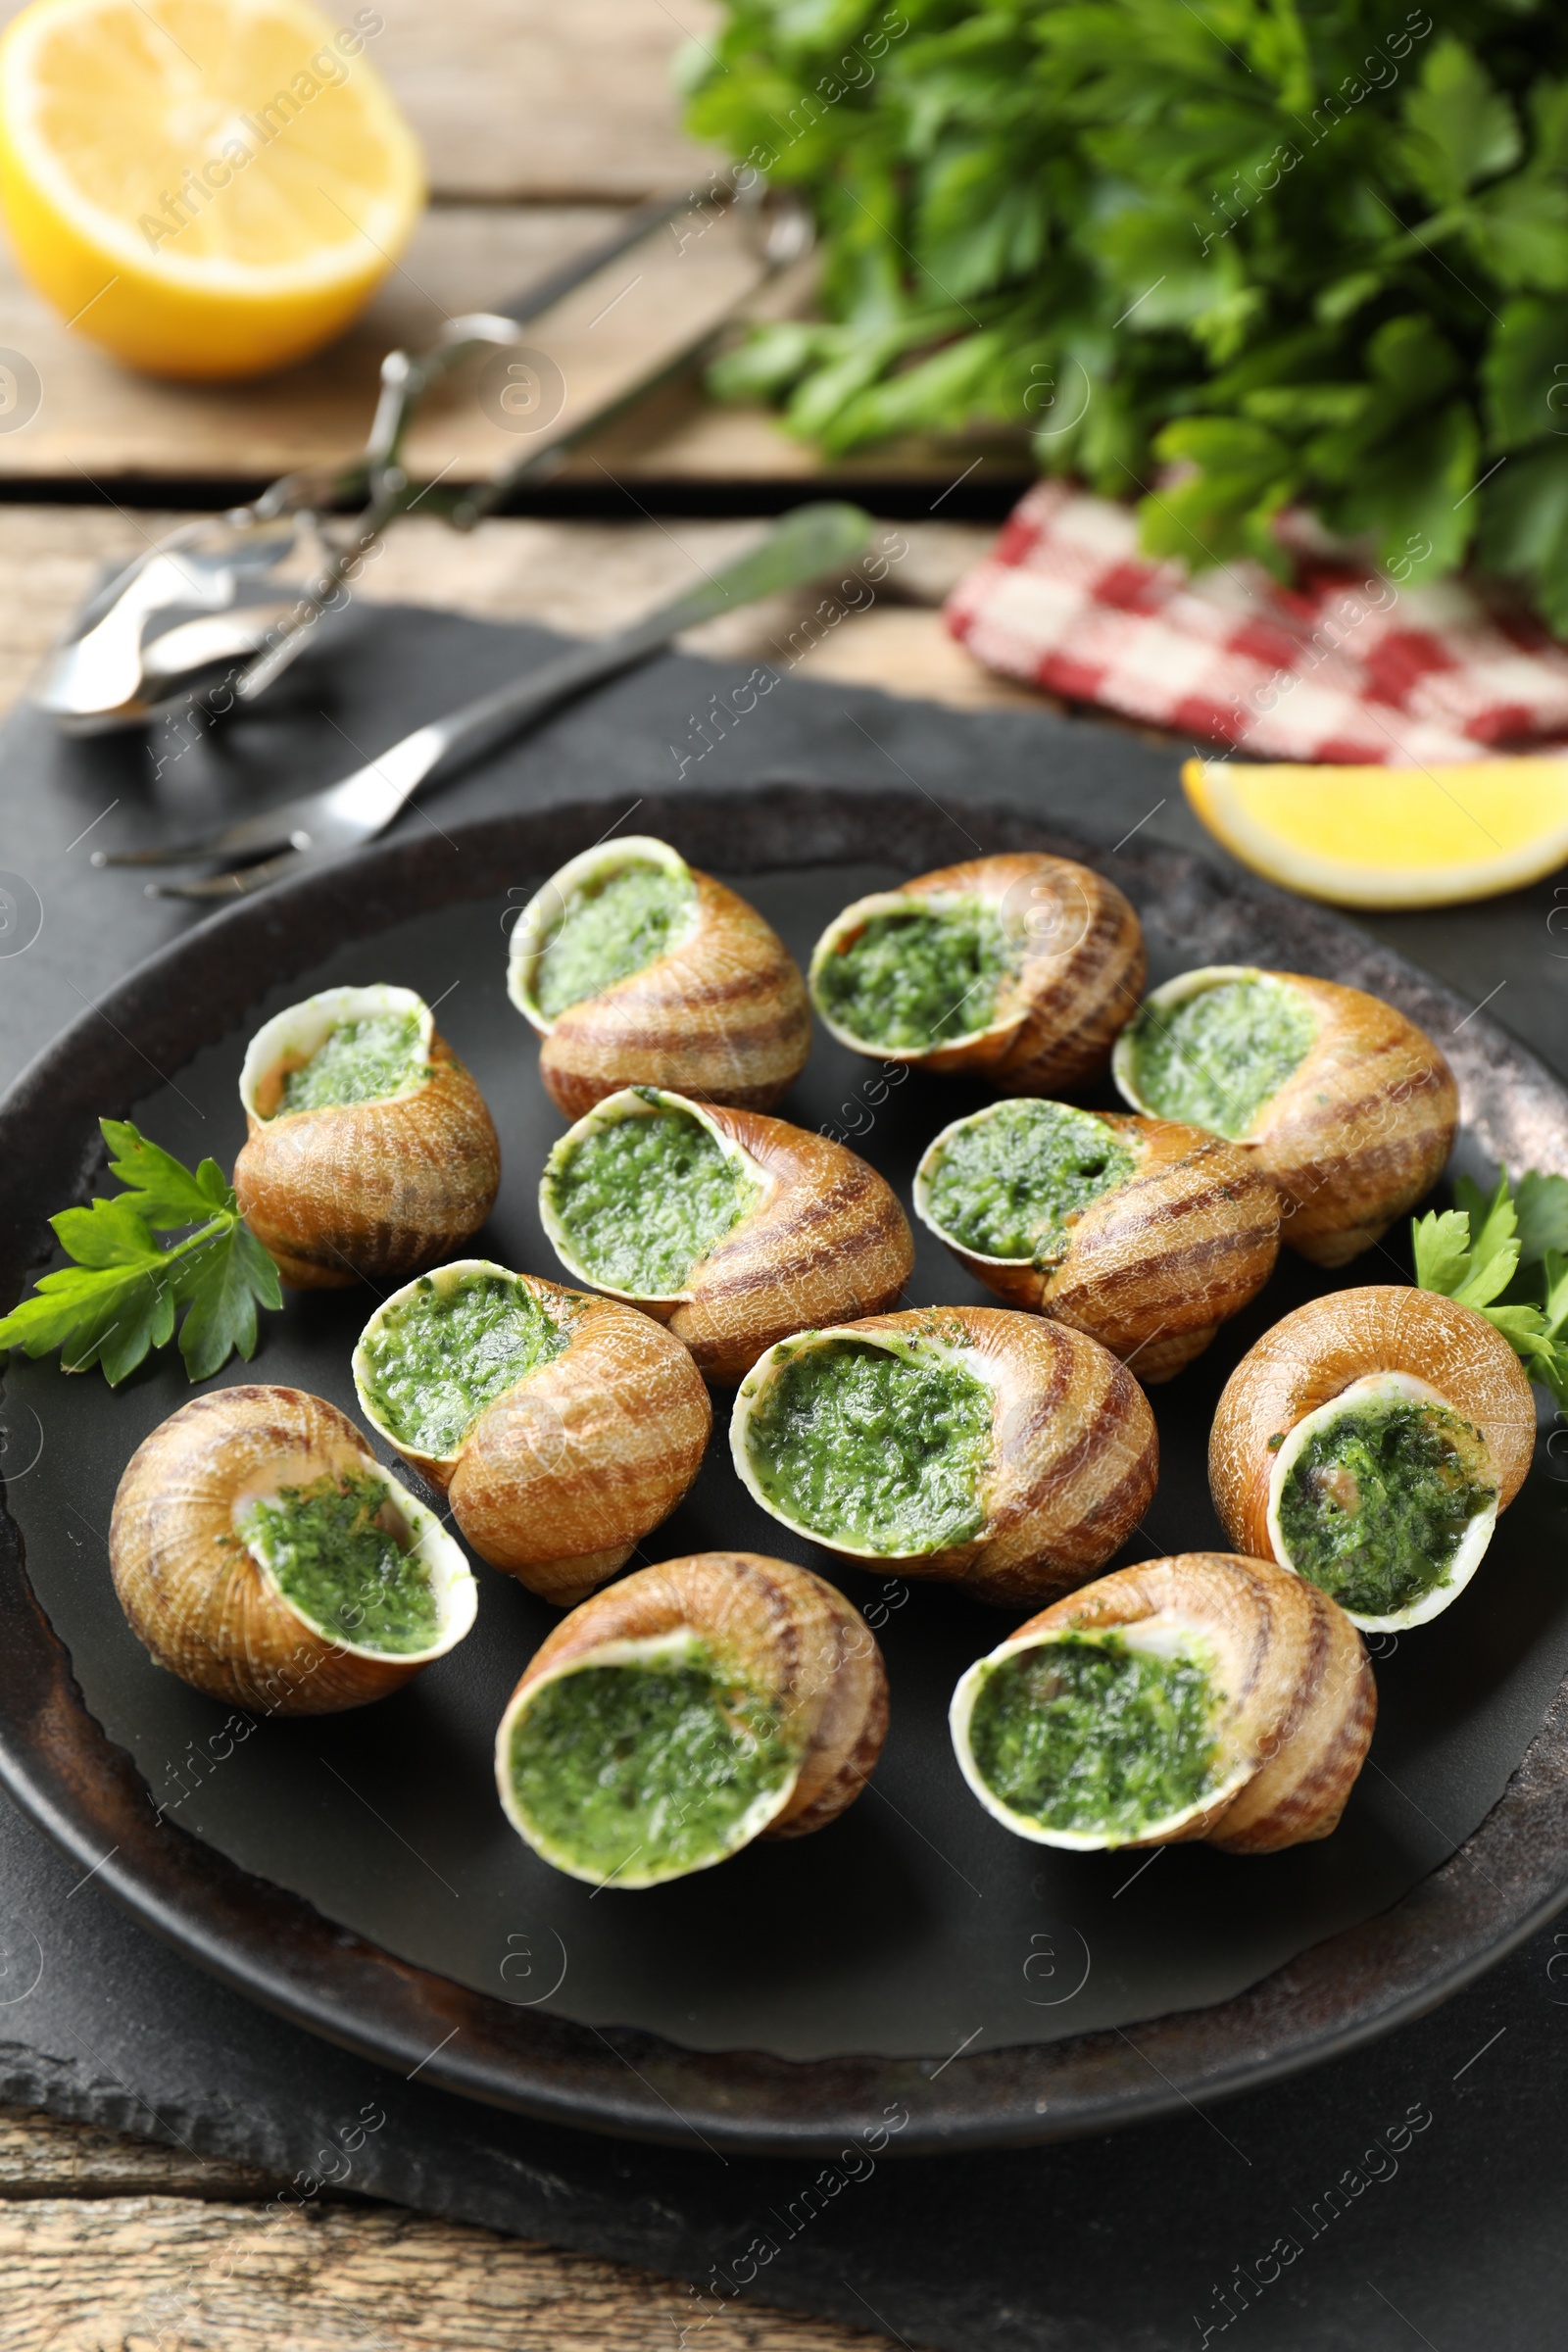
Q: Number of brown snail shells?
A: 12